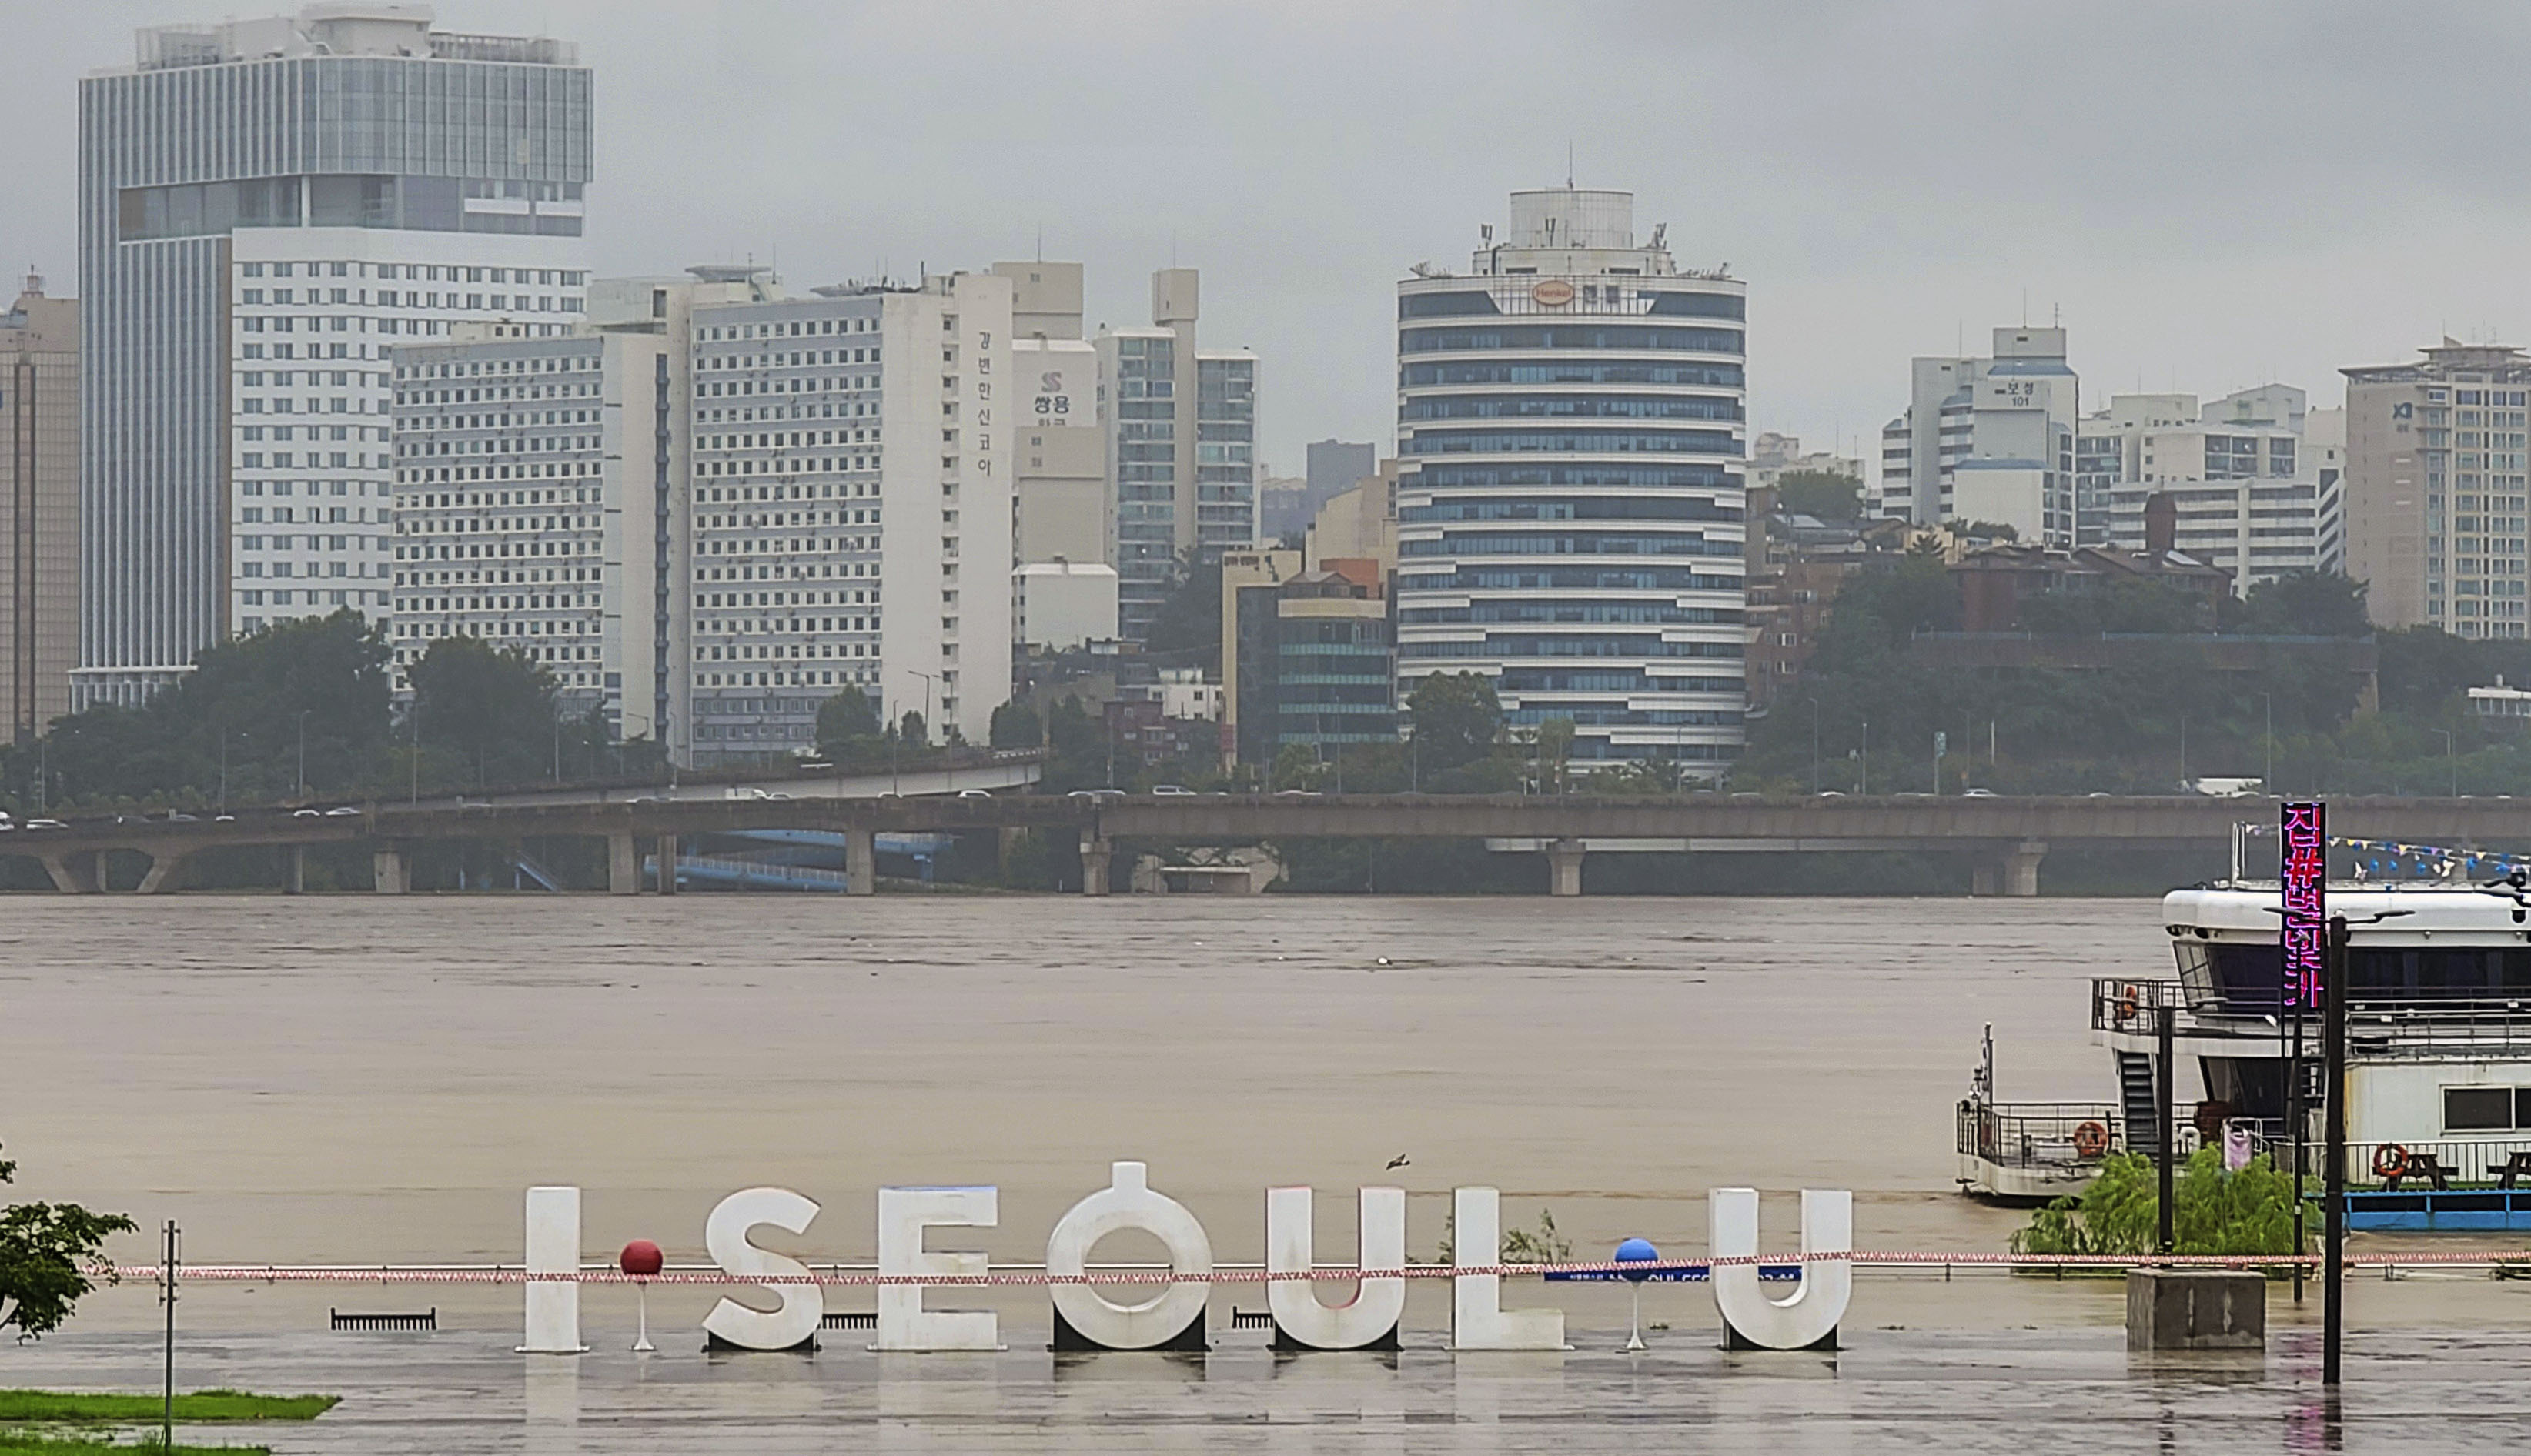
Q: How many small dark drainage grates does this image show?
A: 3